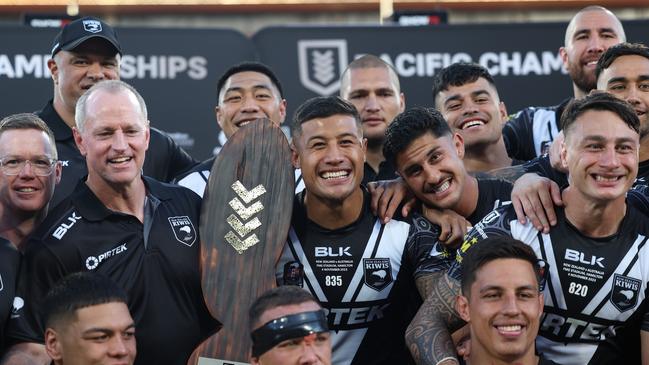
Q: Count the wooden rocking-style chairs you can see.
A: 0